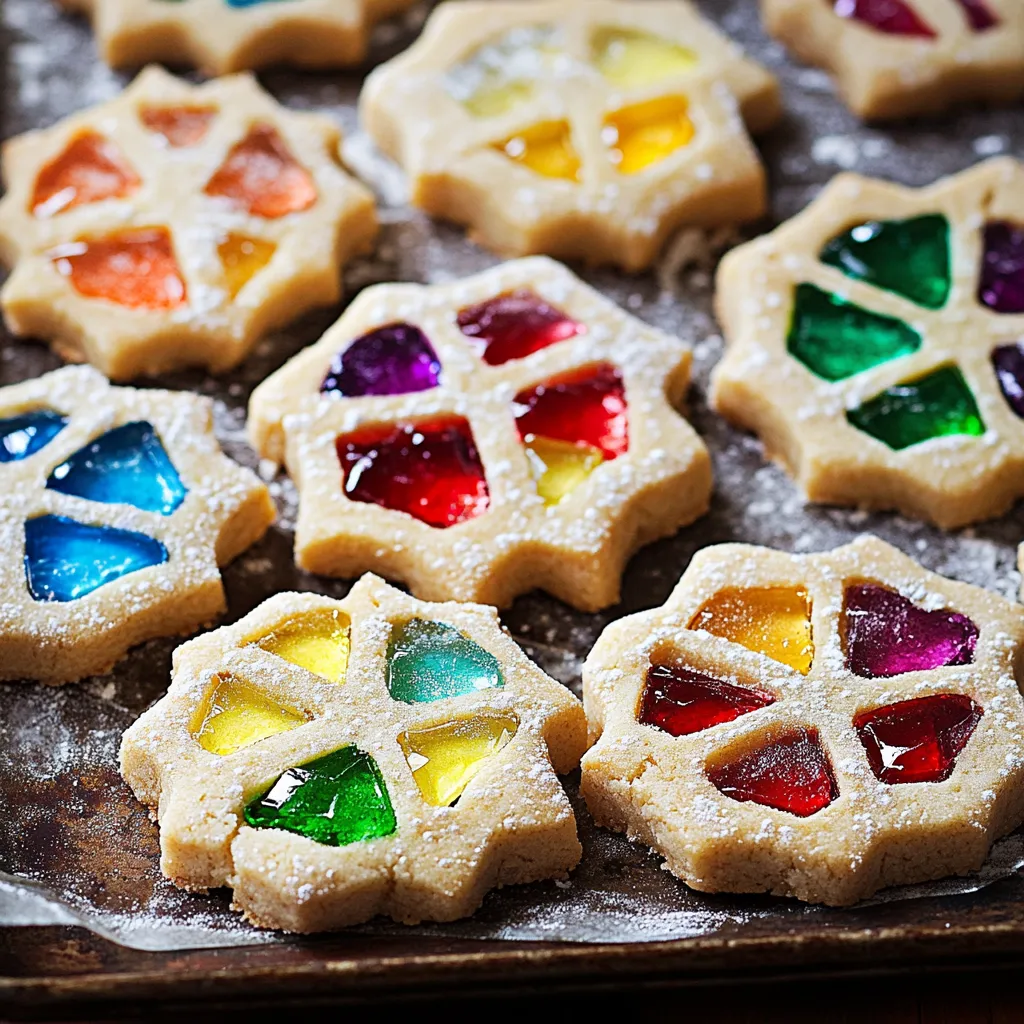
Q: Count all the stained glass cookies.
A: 9